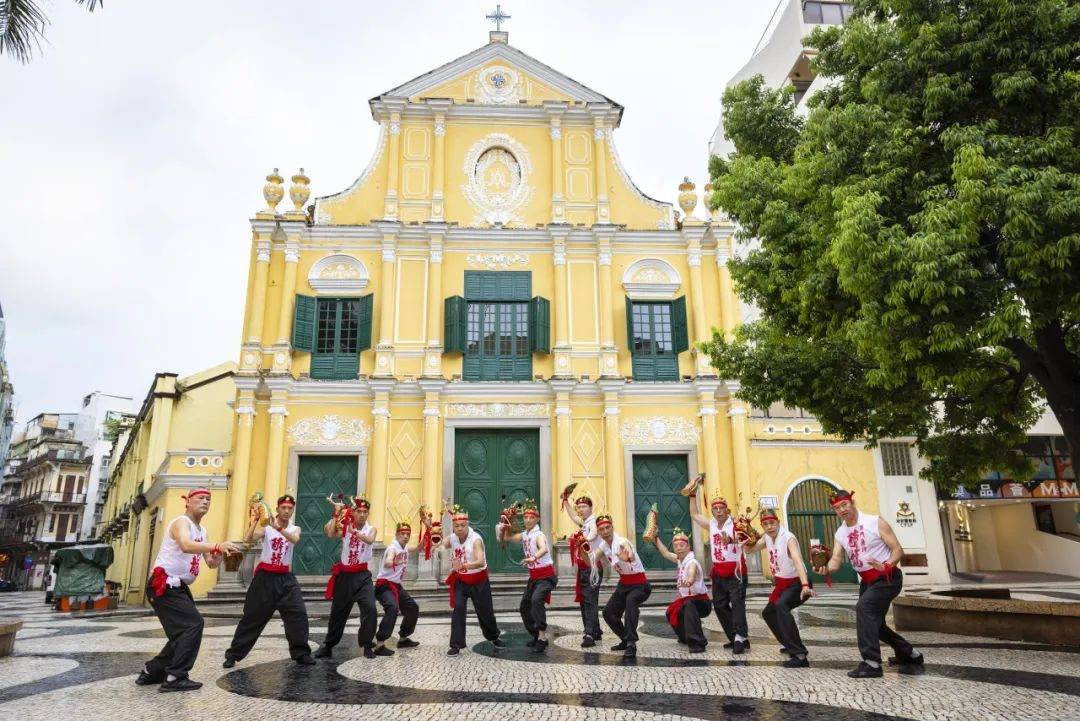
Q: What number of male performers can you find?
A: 12